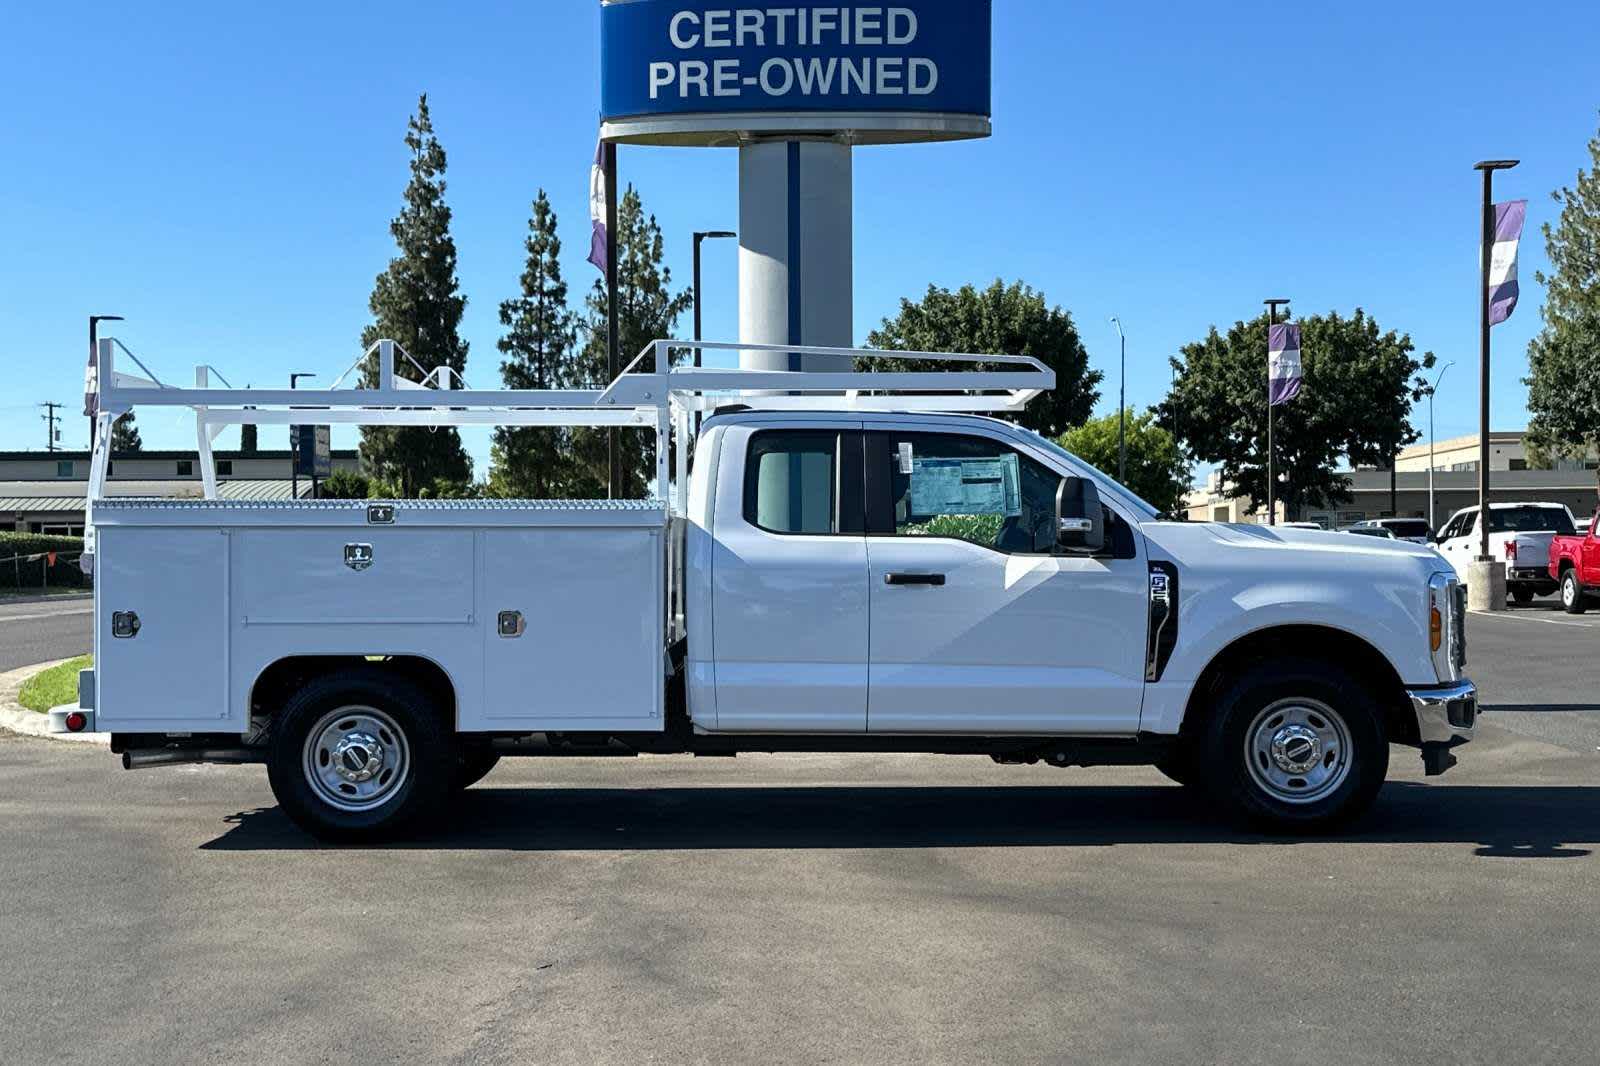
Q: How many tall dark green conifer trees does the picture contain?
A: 3